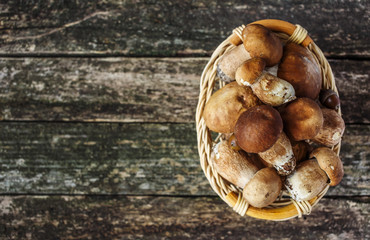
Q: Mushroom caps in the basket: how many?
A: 8